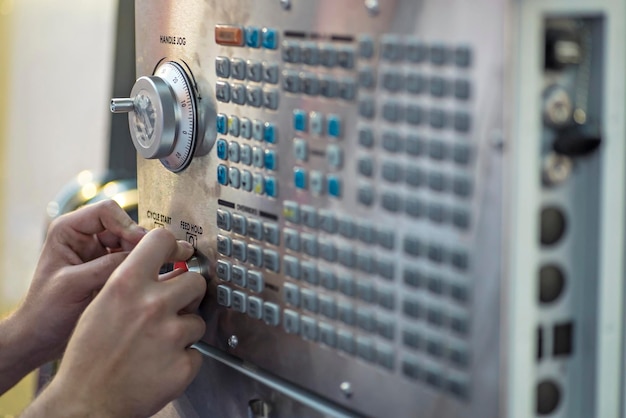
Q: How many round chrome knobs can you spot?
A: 1